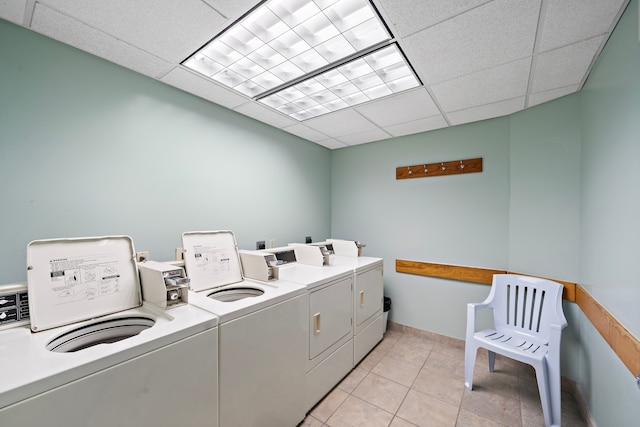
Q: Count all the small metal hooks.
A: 4